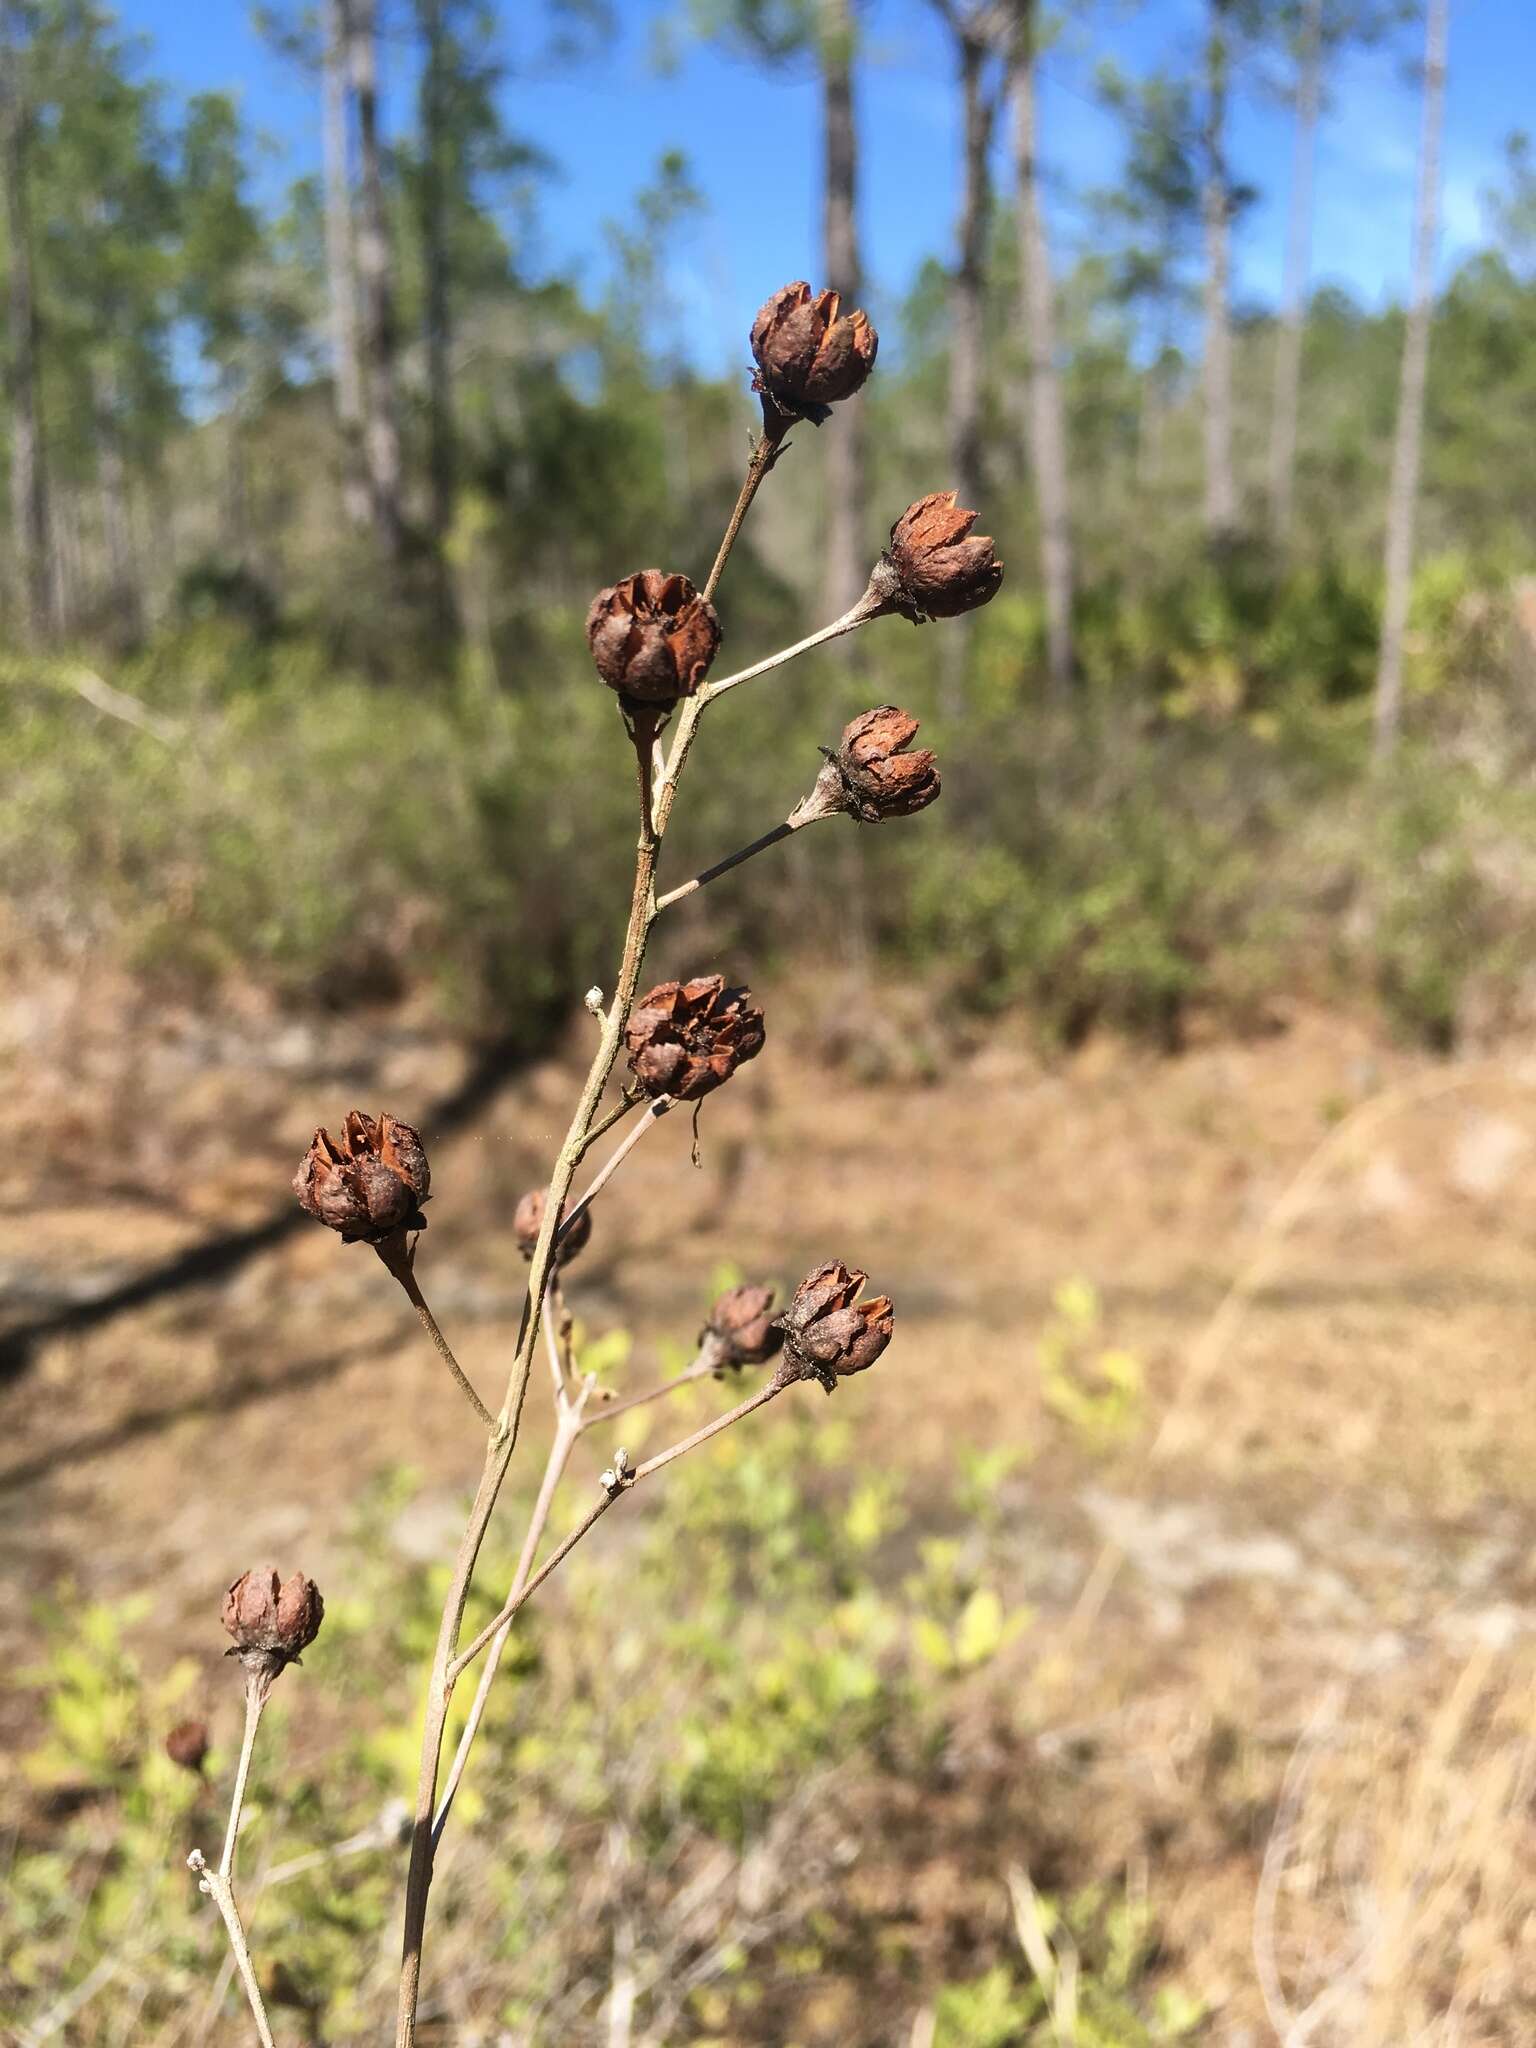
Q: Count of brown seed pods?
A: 11